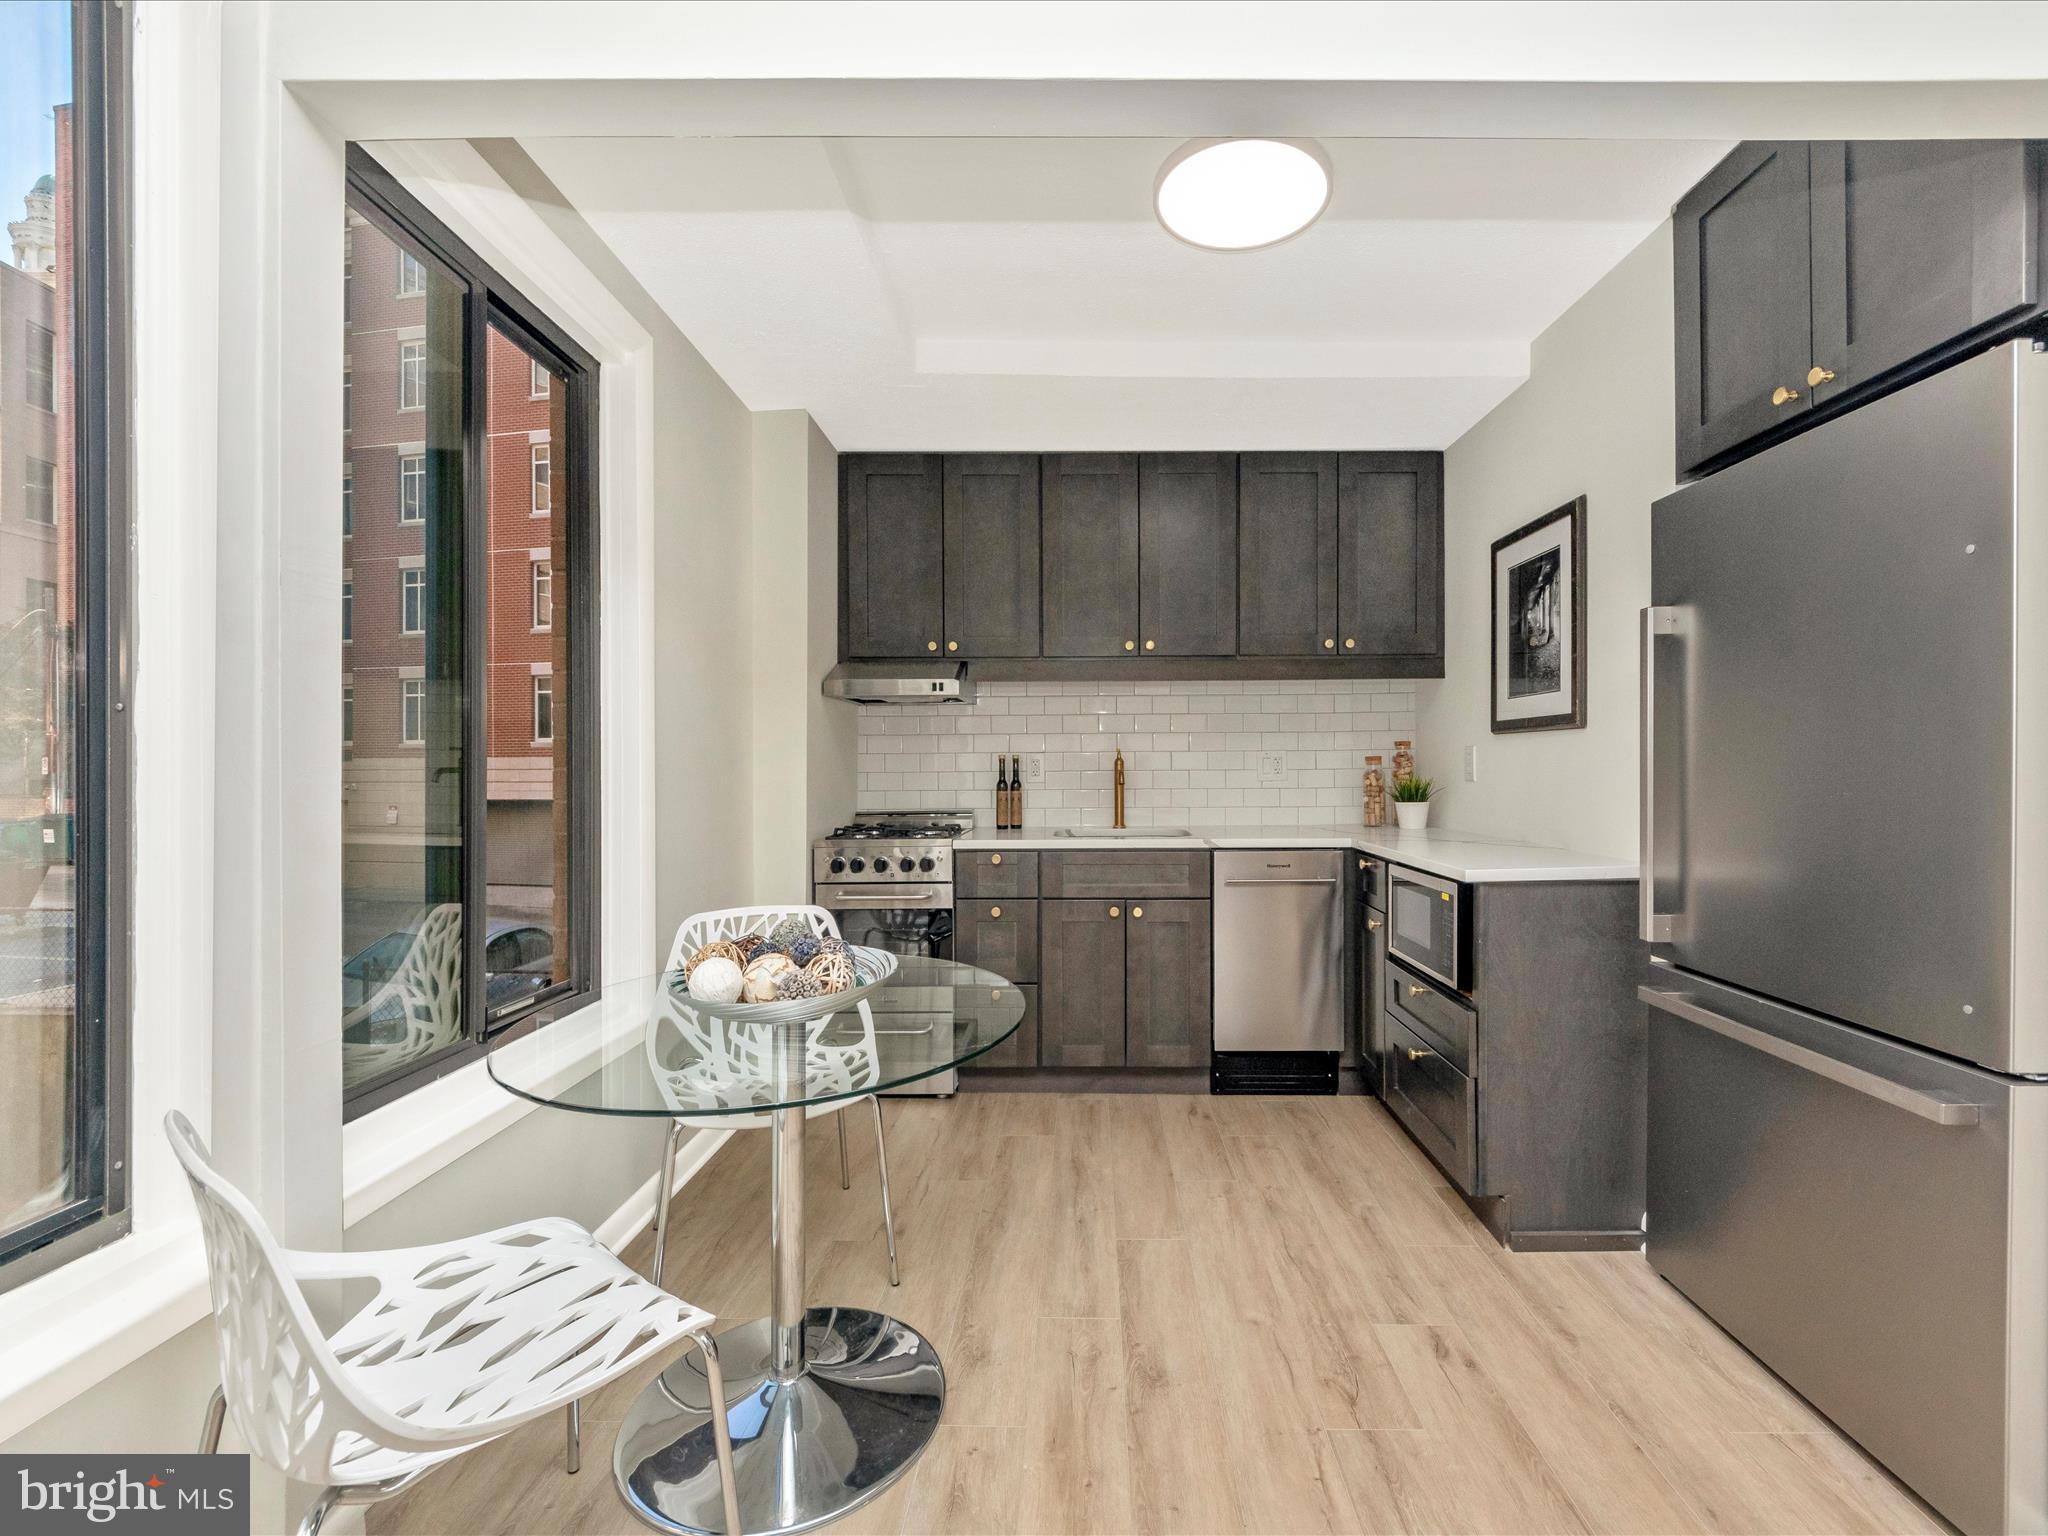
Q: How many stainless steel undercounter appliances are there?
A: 2